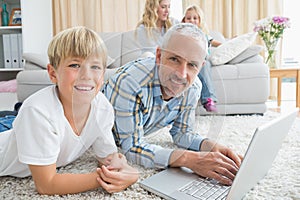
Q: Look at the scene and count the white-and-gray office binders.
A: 3